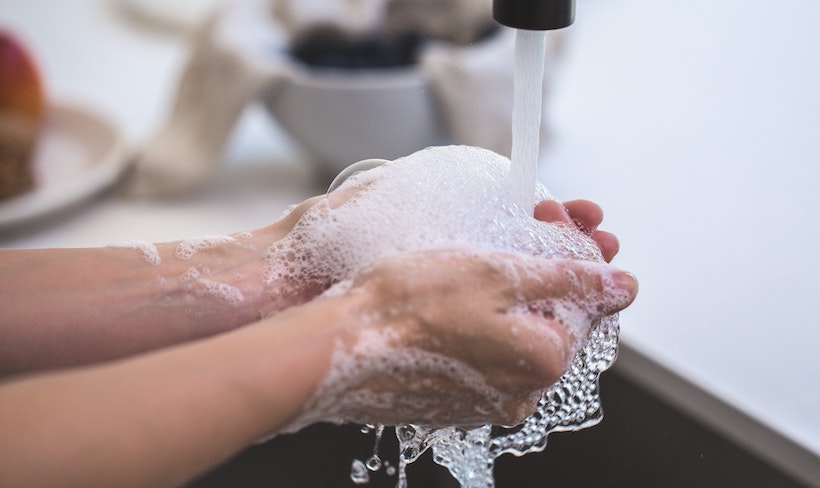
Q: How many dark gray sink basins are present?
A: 1